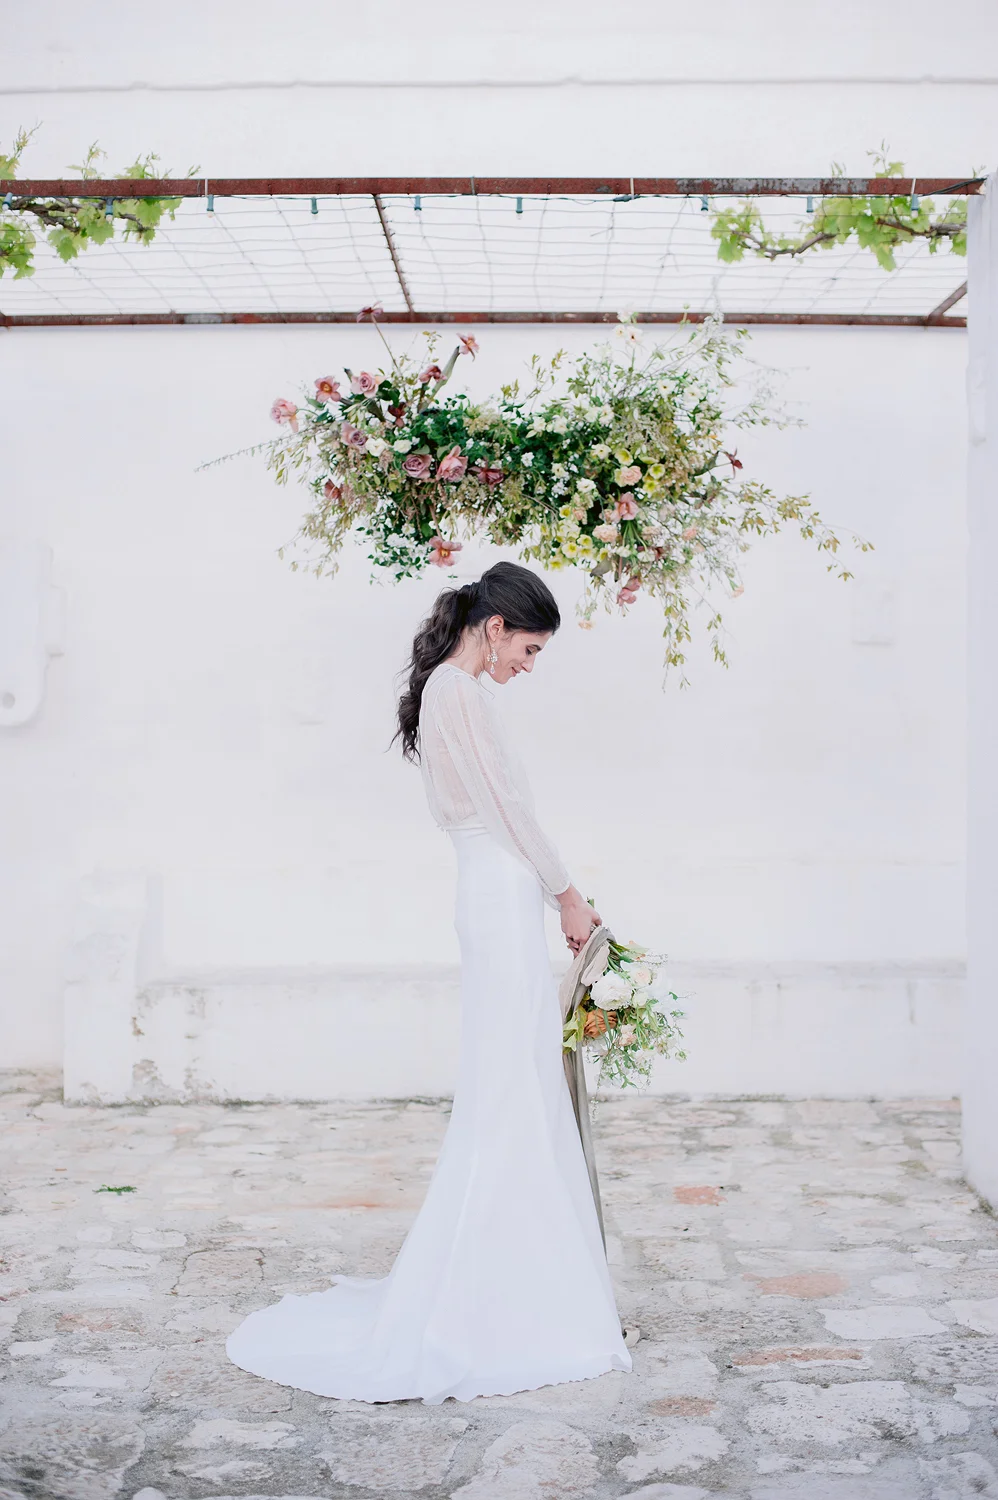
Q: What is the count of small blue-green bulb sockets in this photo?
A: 9